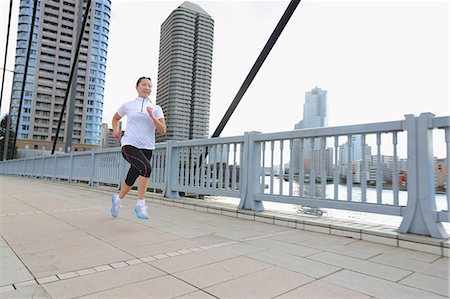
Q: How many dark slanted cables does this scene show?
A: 4